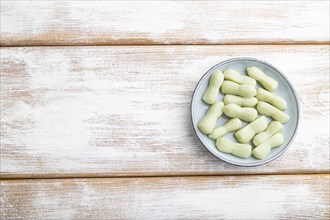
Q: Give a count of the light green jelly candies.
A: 14